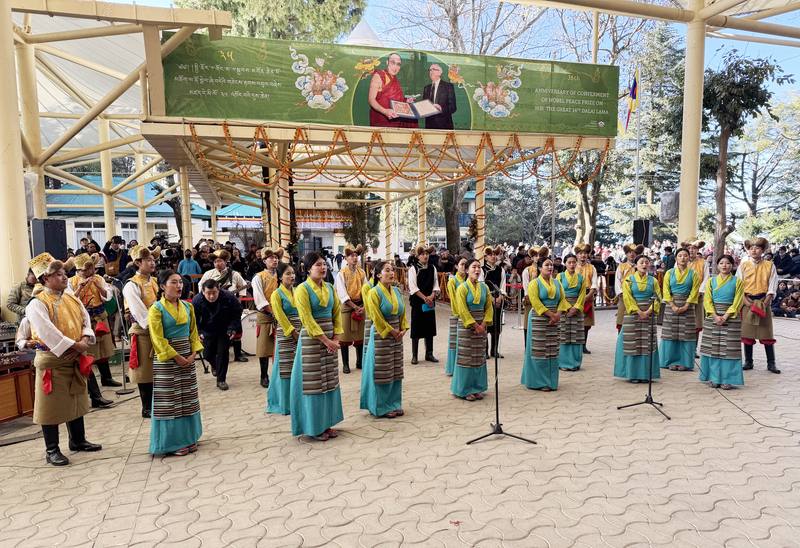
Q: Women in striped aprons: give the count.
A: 12